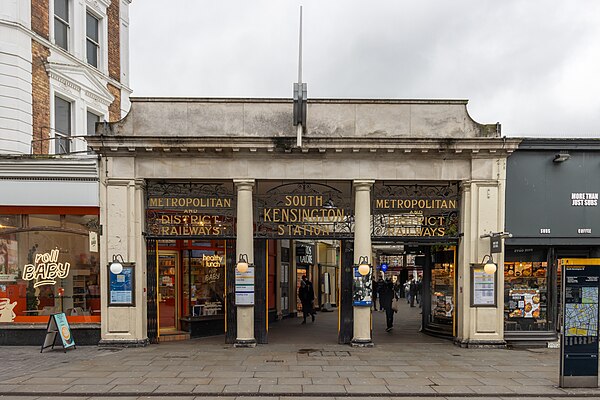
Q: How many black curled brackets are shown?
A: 4